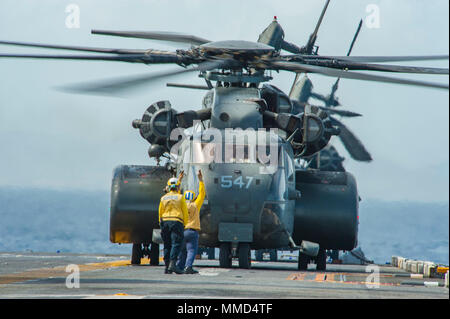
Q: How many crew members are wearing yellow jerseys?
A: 2